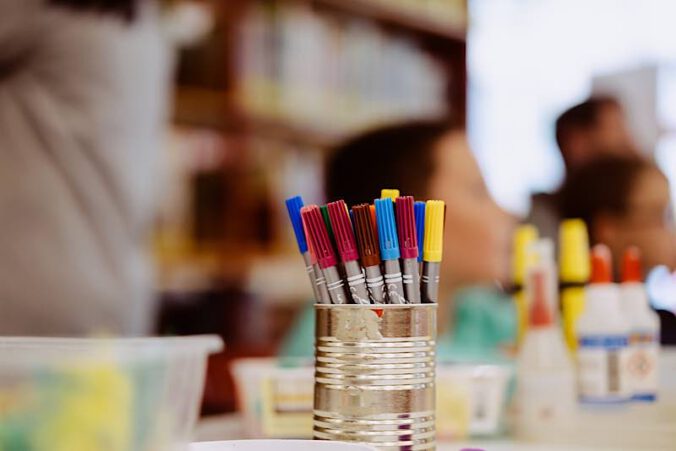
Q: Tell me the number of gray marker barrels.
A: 8